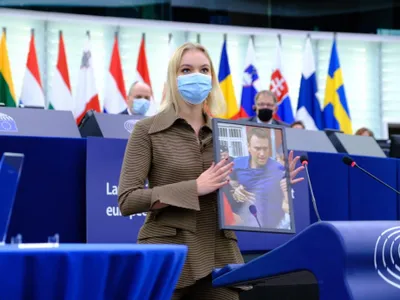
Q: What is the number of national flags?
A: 11